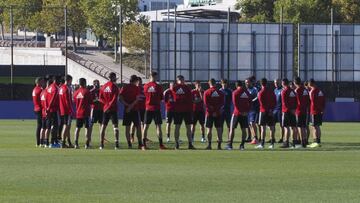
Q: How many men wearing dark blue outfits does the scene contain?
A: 3